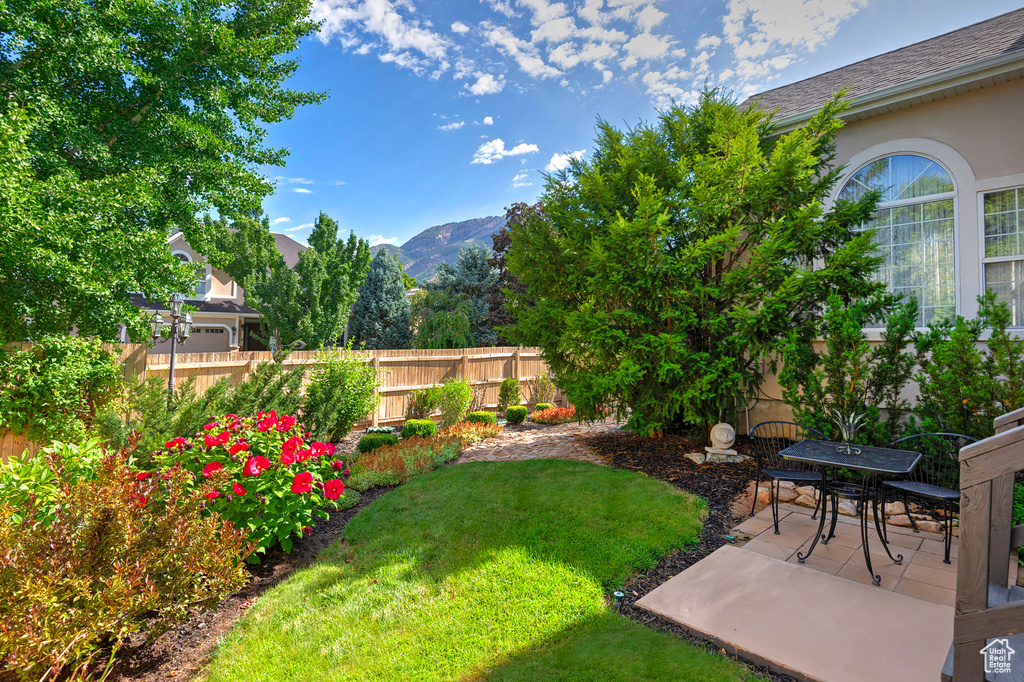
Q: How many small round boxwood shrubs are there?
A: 5